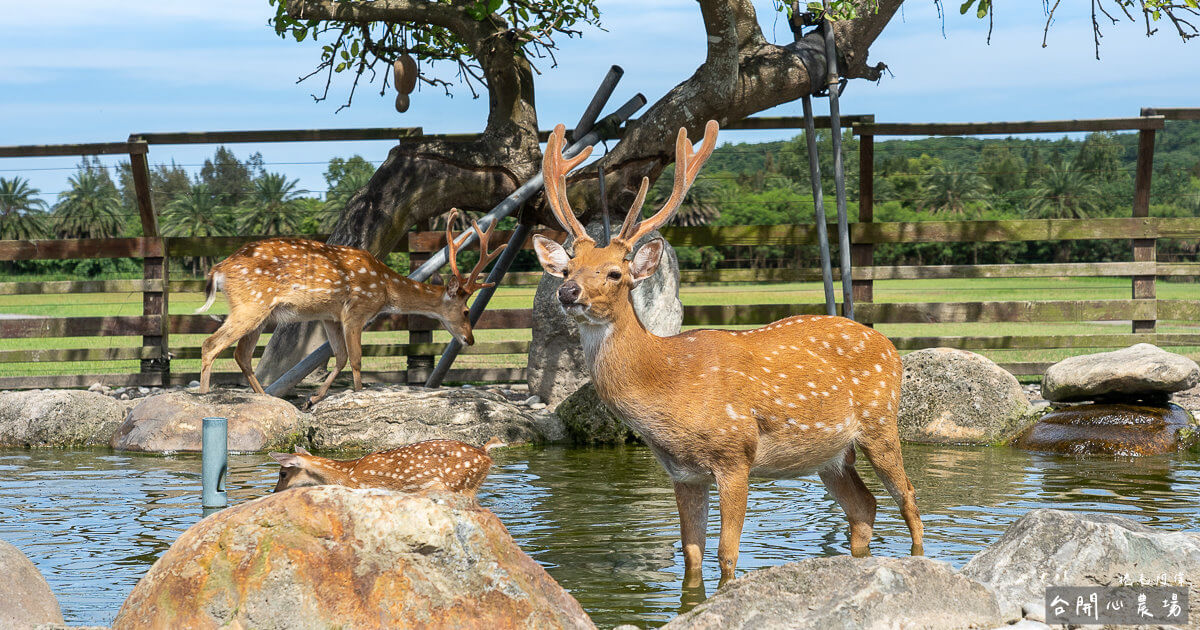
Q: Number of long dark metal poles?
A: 4